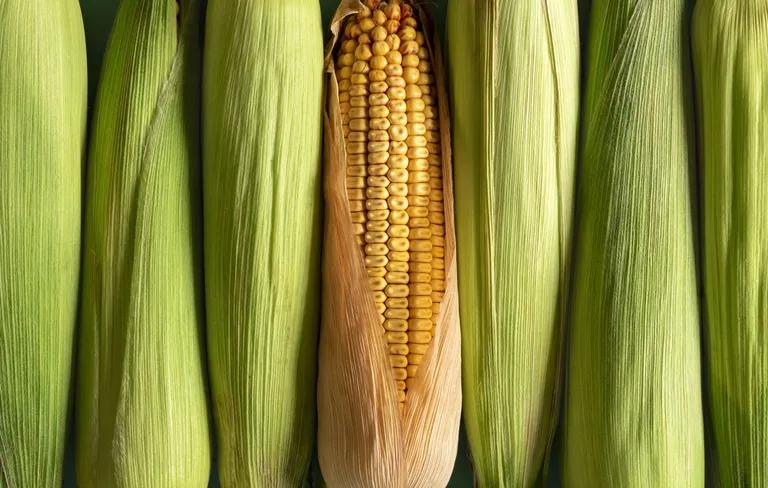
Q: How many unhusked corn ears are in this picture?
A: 6